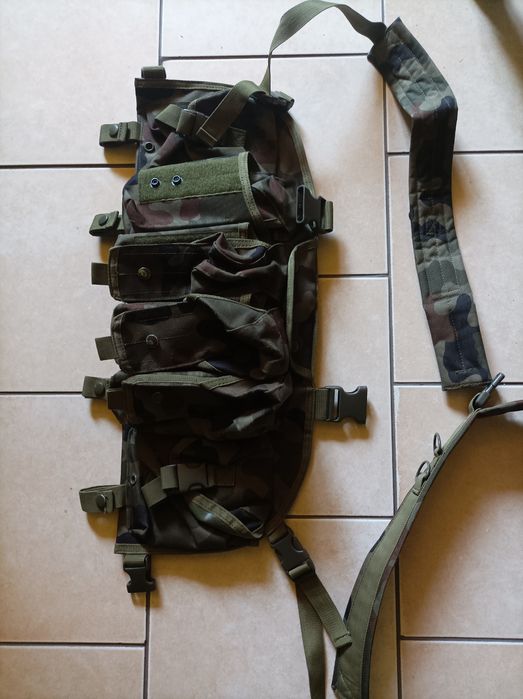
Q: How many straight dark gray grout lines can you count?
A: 11